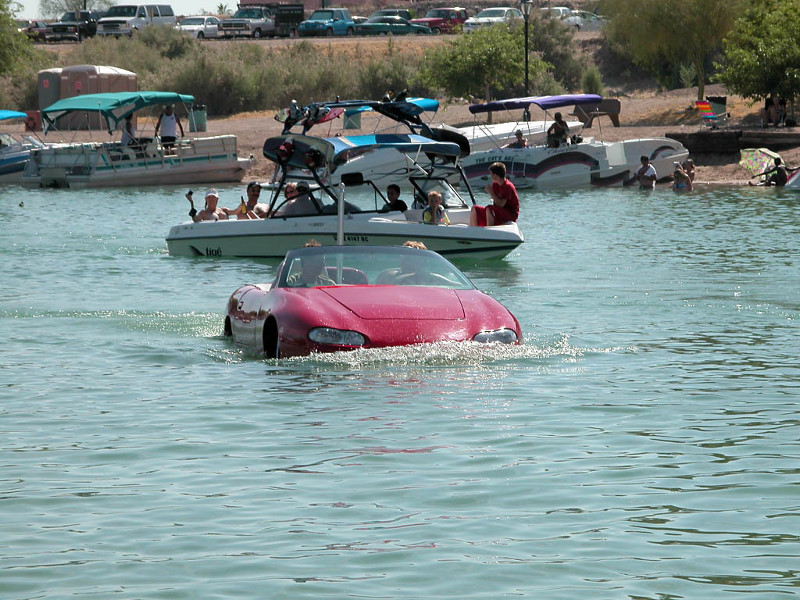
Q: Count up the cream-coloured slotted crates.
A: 0